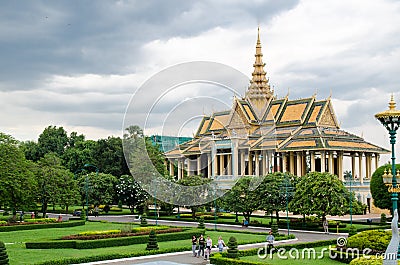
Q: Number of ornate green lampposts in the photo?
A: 1